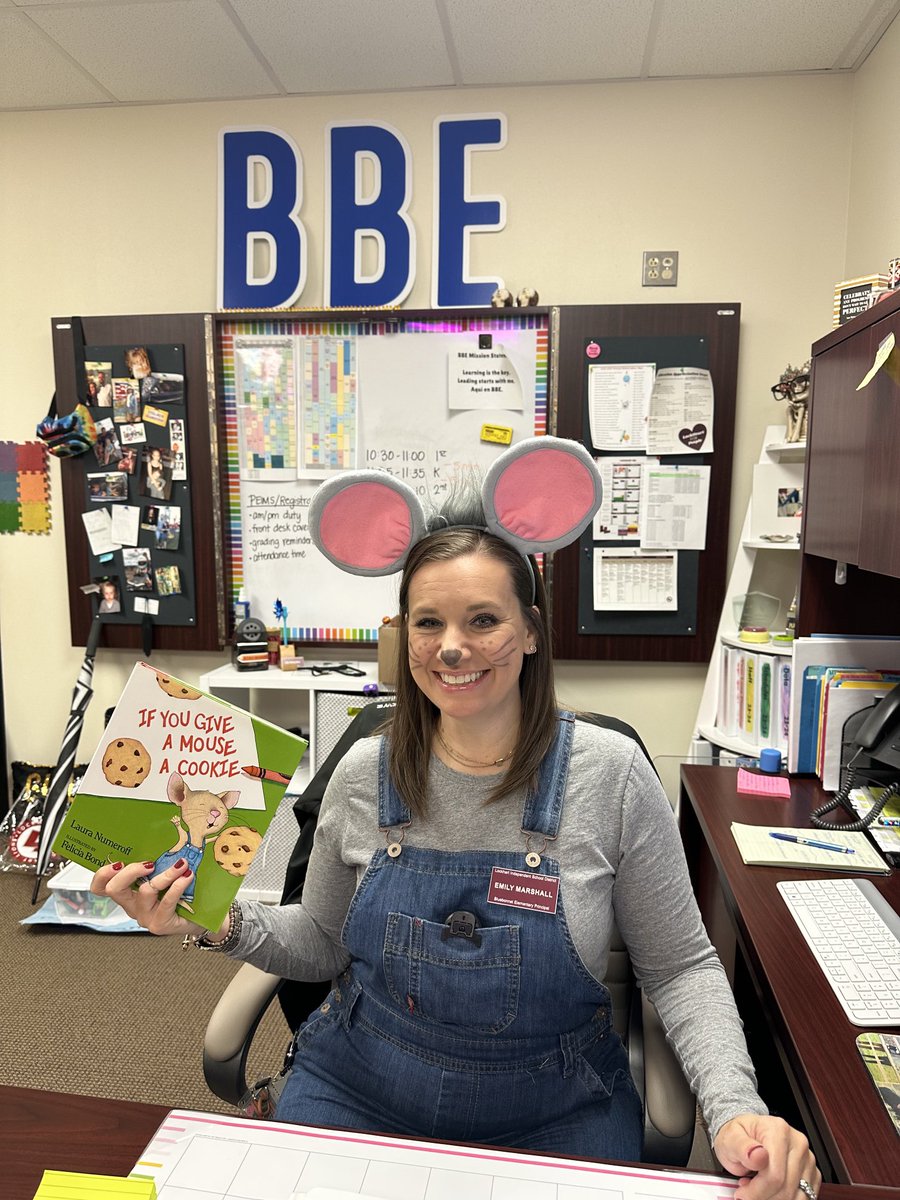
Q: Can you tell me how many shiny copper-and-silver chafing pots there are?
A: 0